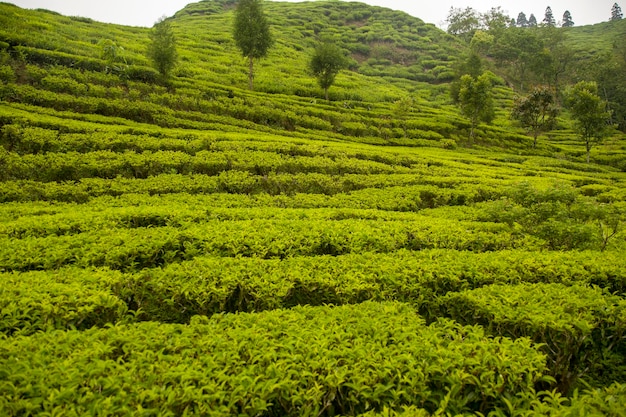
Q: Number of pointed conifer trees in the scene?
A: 5